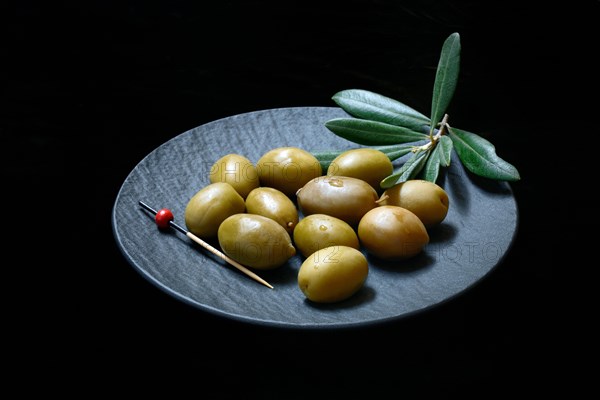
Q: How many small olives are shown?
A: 11